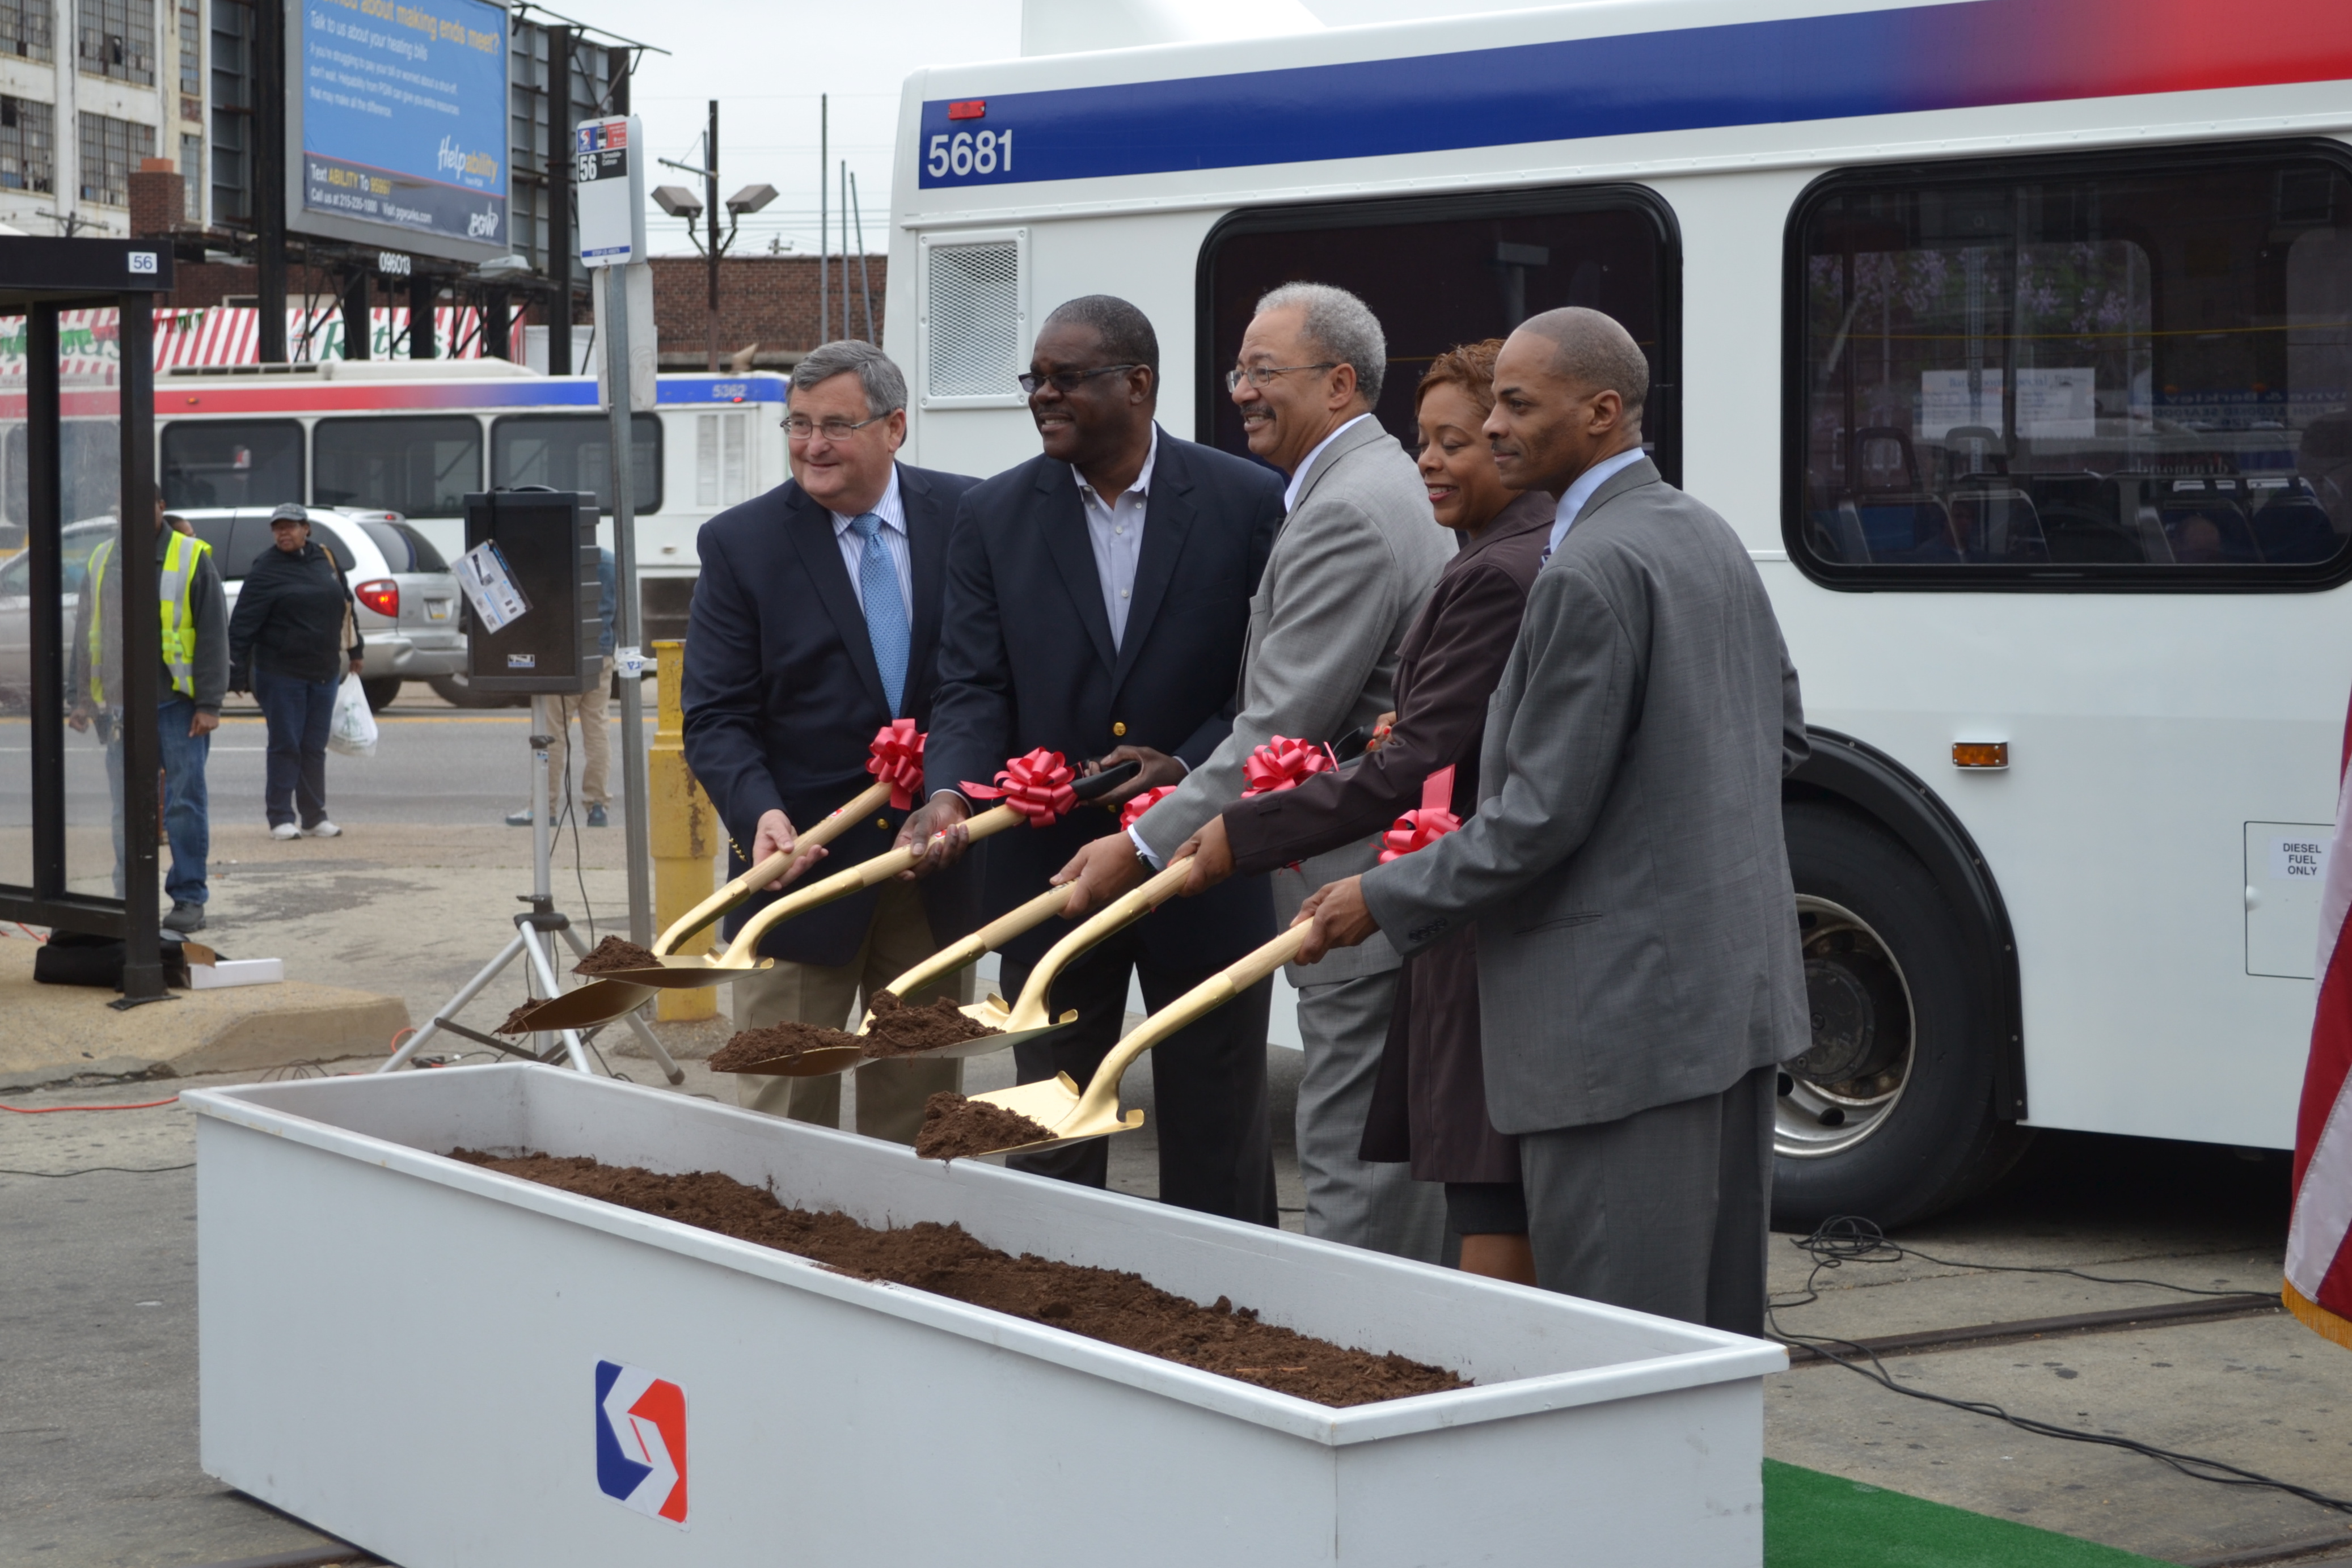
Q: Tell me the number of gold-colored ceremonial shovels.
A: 5